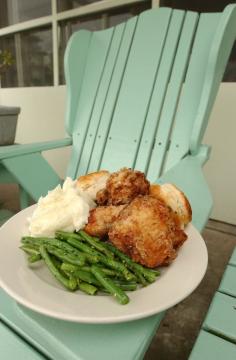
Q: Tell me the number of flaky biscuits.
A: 2